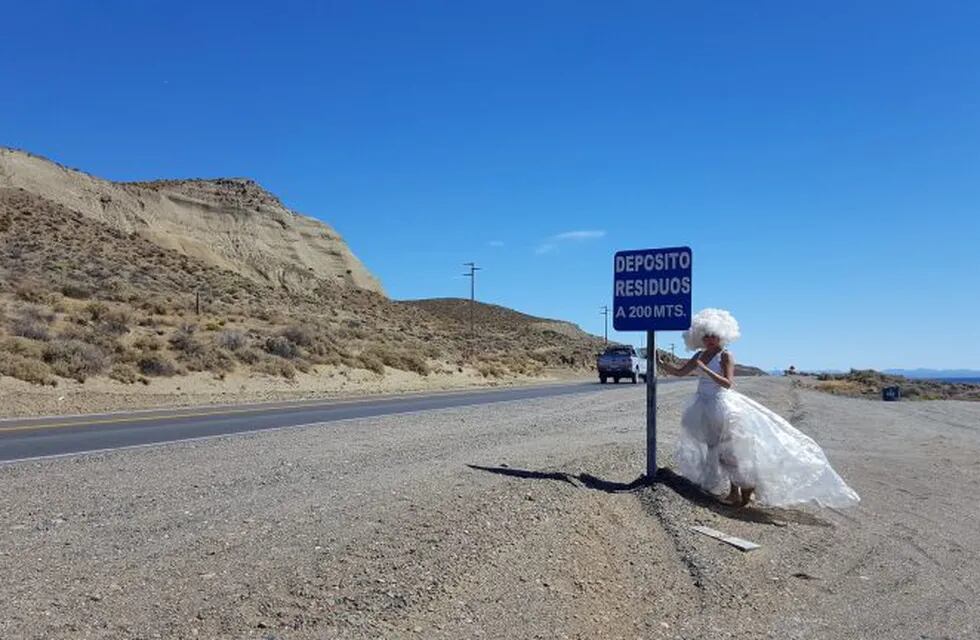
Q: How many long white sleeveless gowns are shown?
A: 1